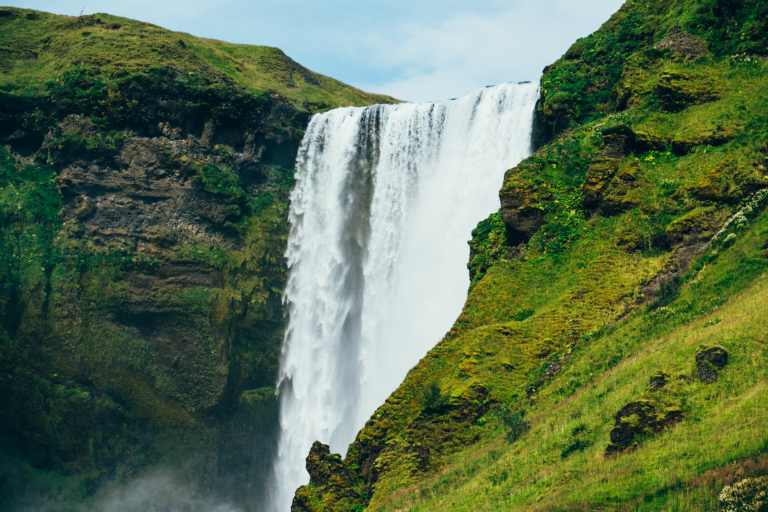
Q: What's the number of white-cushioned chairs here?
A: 0